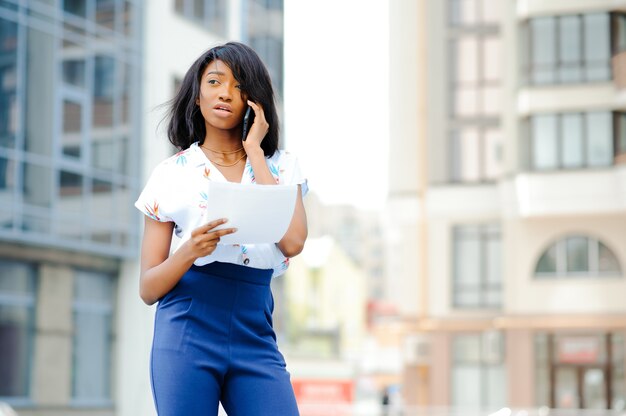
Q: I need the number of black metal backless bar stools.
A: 0